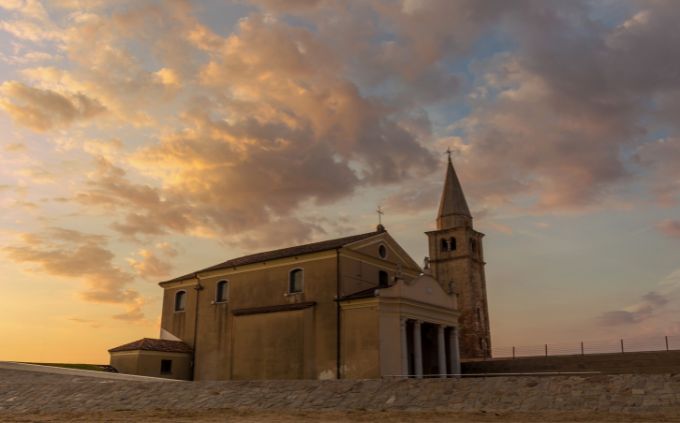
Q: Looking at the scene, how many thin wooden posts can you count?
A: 5